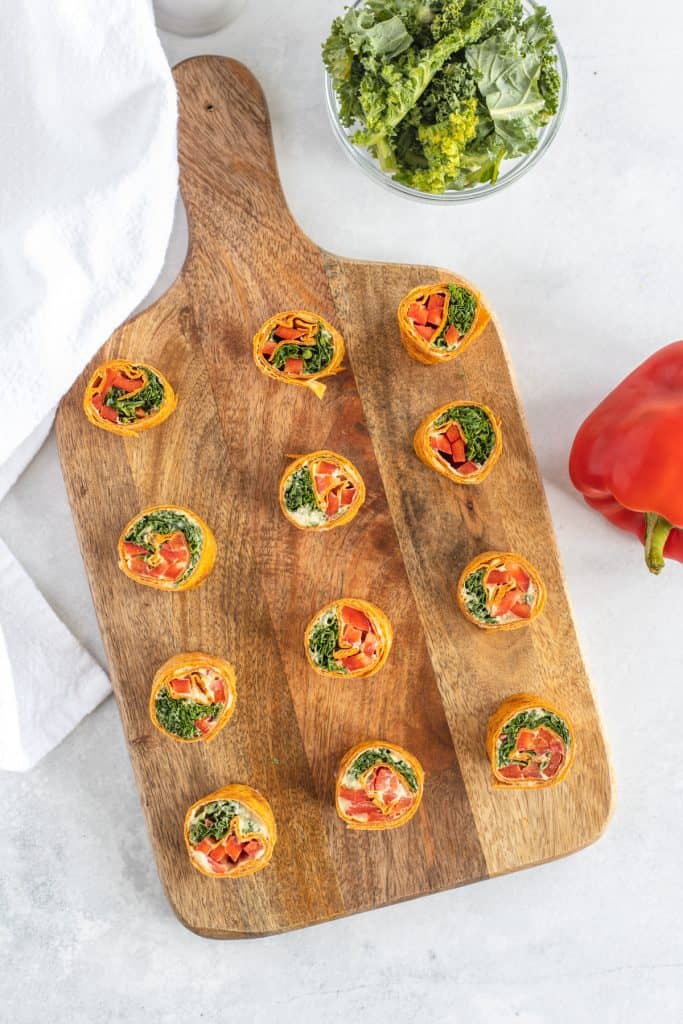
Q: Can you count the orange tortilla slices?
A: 12